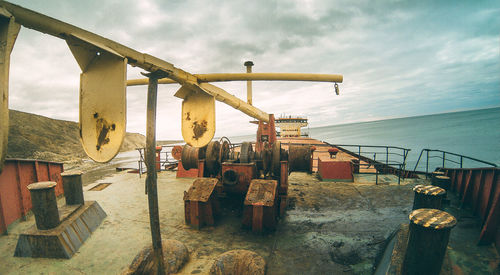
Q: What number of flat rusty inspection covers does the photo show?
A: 2